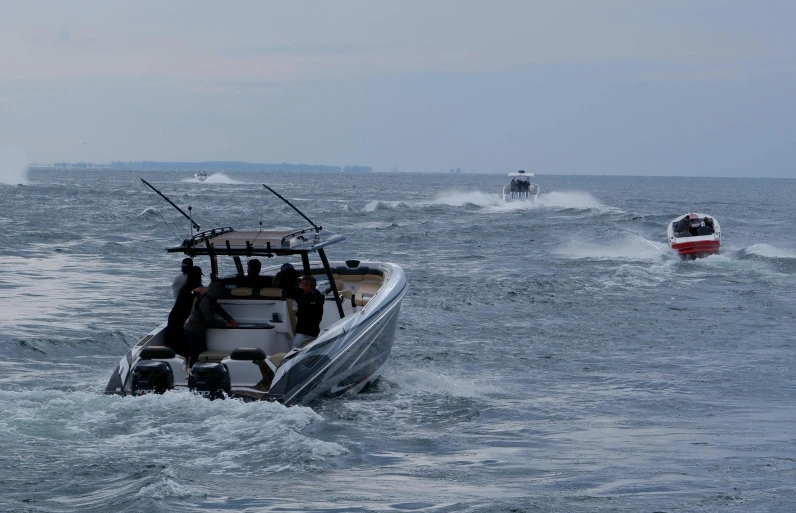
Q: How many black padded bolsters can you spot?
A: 2